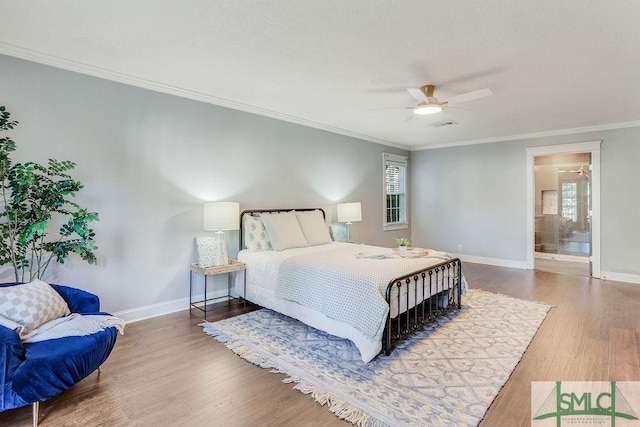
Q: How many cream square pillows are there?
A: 2